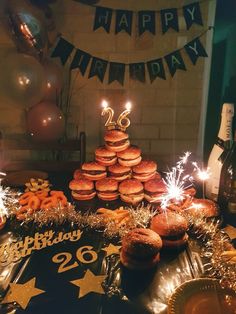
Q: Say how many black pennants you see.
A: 13